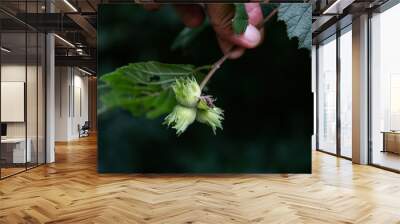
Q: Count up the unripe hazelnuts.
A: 3